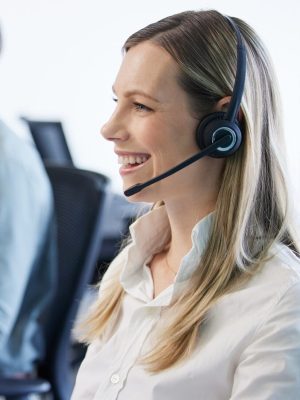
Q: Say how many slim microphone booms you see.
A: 1